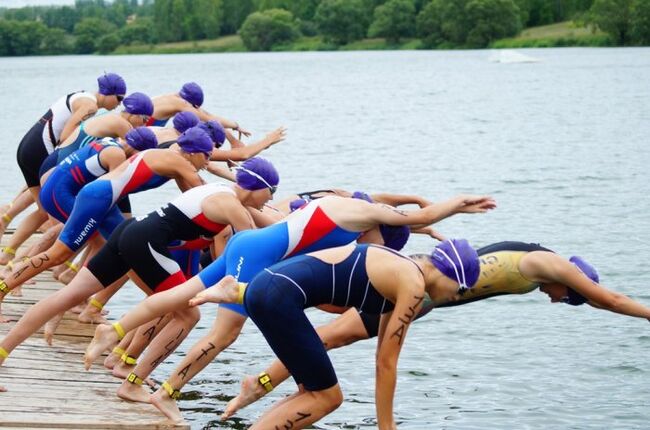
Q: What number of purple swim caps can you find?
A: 13